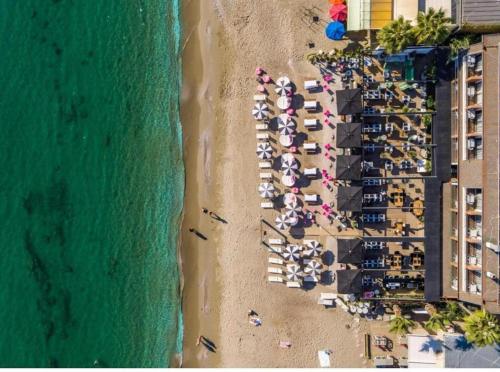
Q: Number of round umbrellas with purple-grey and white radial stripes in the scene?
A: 12